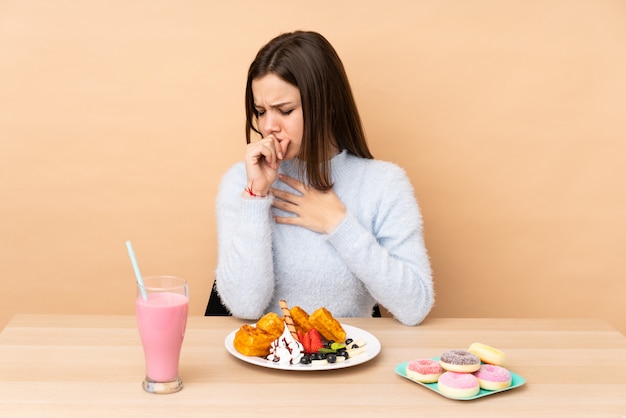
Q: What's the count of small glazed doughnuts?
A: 5